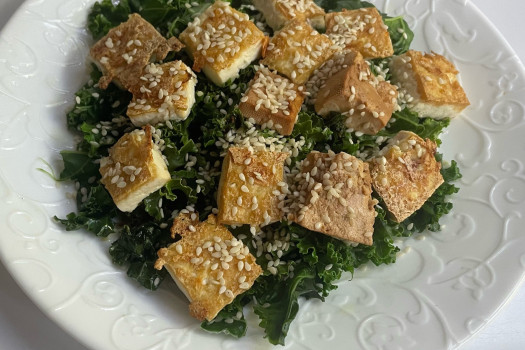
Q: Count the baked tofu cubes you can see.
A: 14